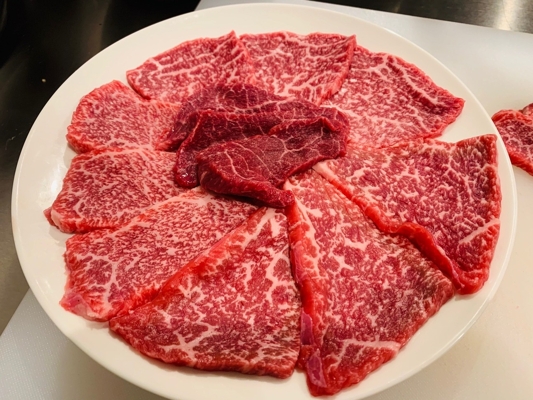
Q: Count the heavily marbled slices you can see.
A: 9